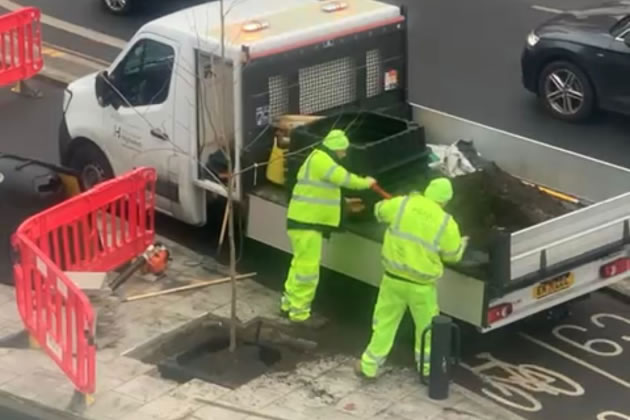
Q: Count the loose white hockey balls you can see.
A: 0